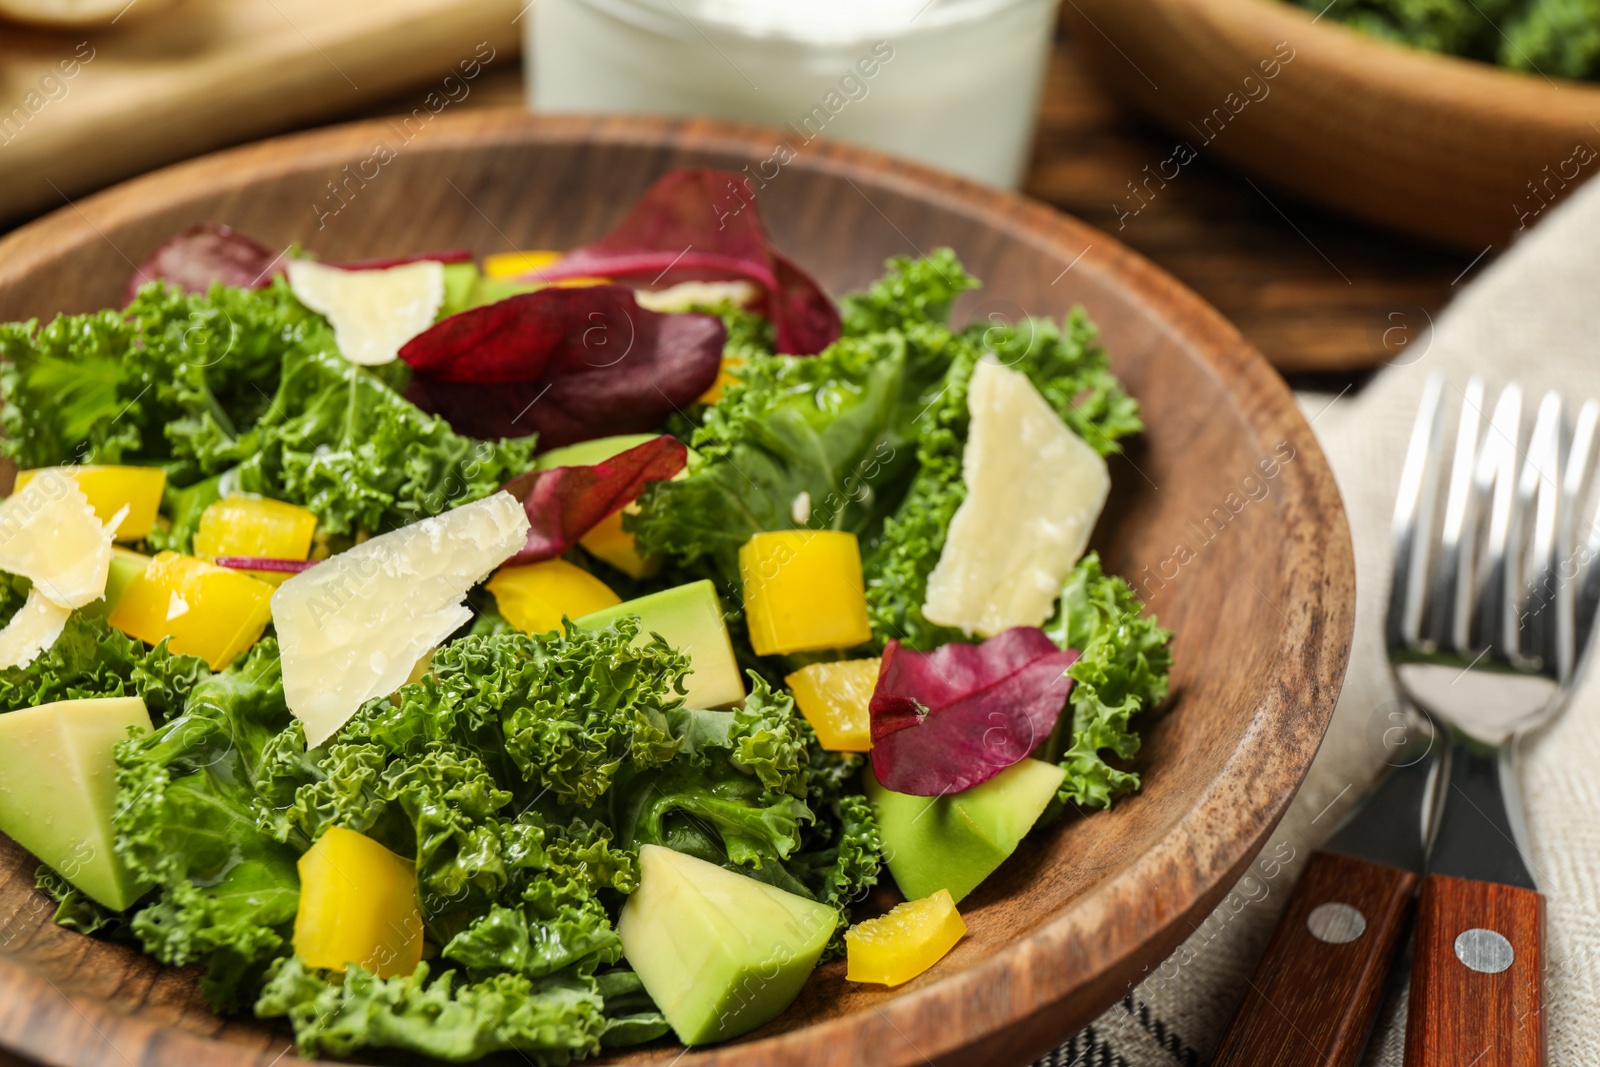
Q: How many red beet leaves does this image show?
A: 5